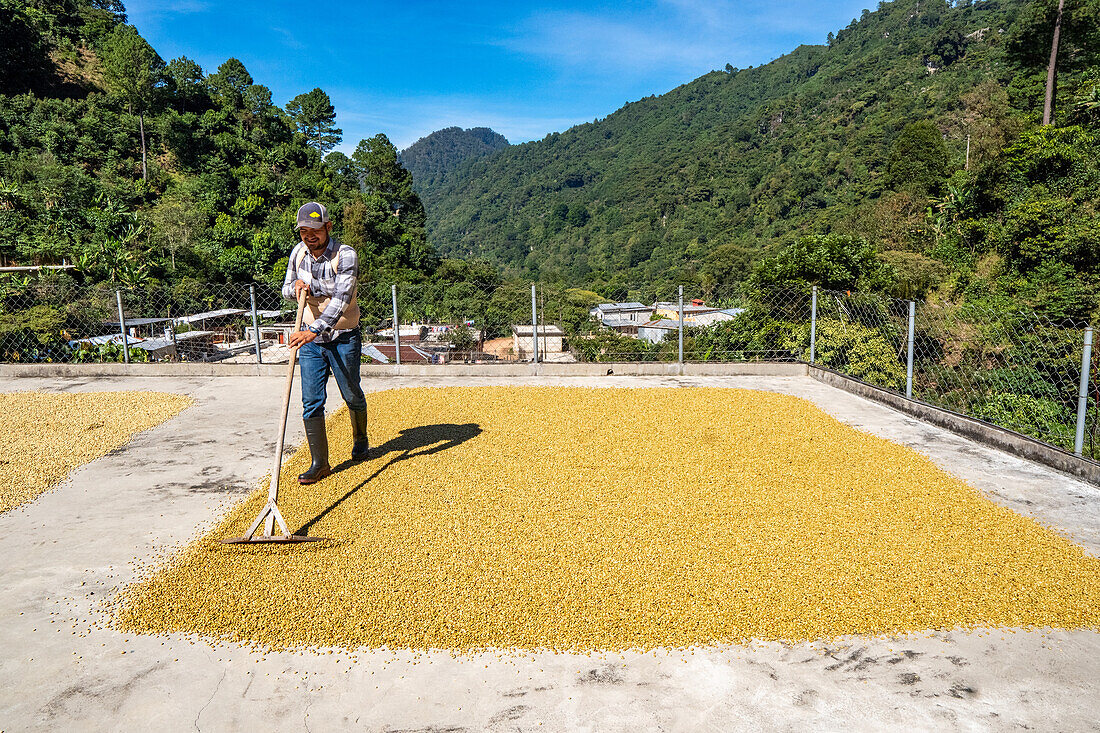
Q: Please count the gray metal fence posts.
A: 8